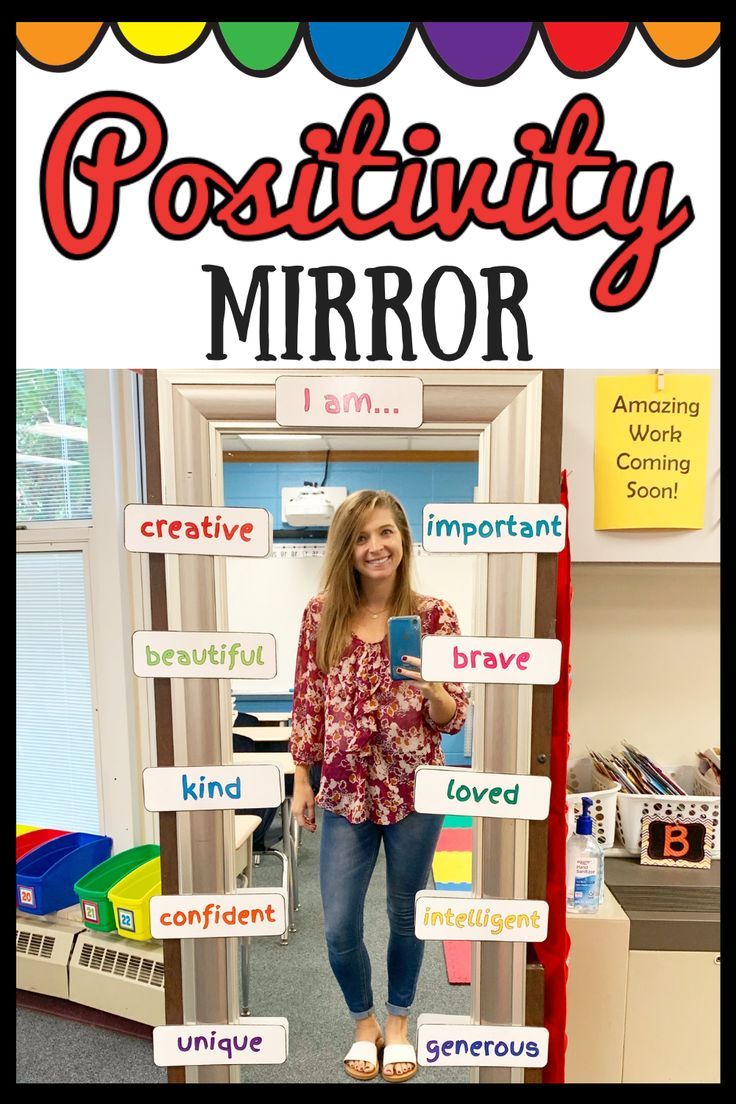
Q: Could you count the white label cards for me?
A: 11